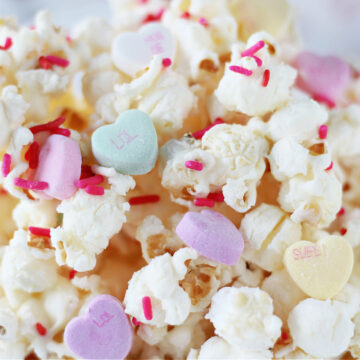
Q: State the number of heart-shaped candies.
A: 7